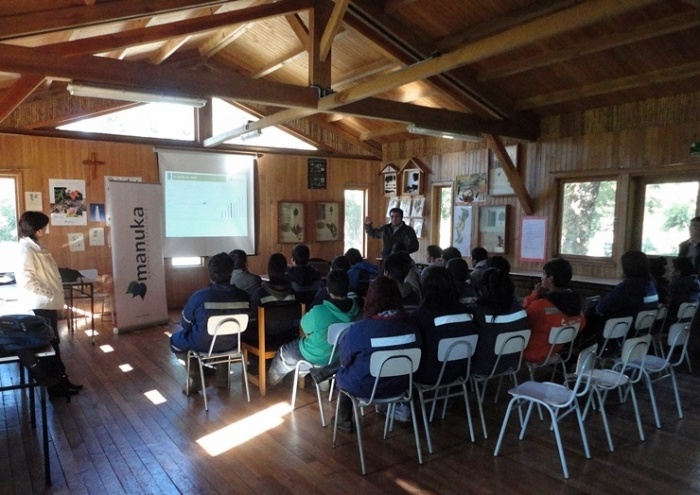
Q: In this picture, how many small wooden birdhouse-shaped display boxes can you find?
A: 2